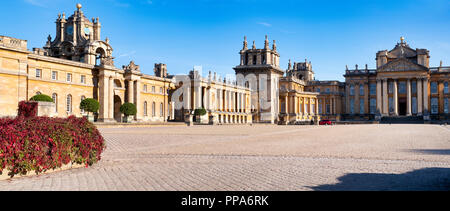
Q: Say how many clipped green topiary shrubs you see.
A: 4